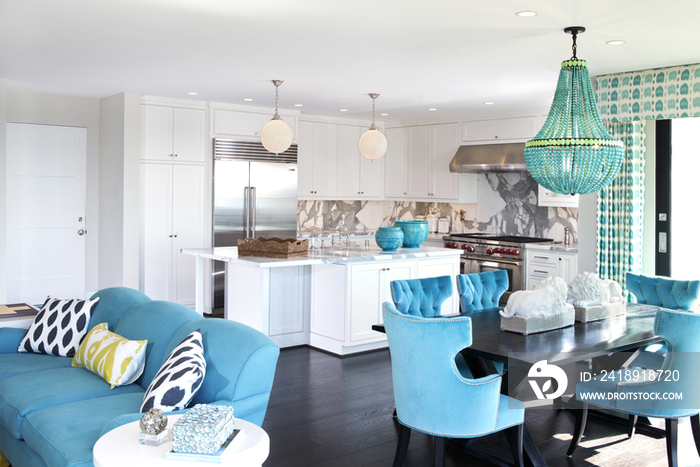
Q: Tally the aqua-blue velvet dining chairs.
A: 5